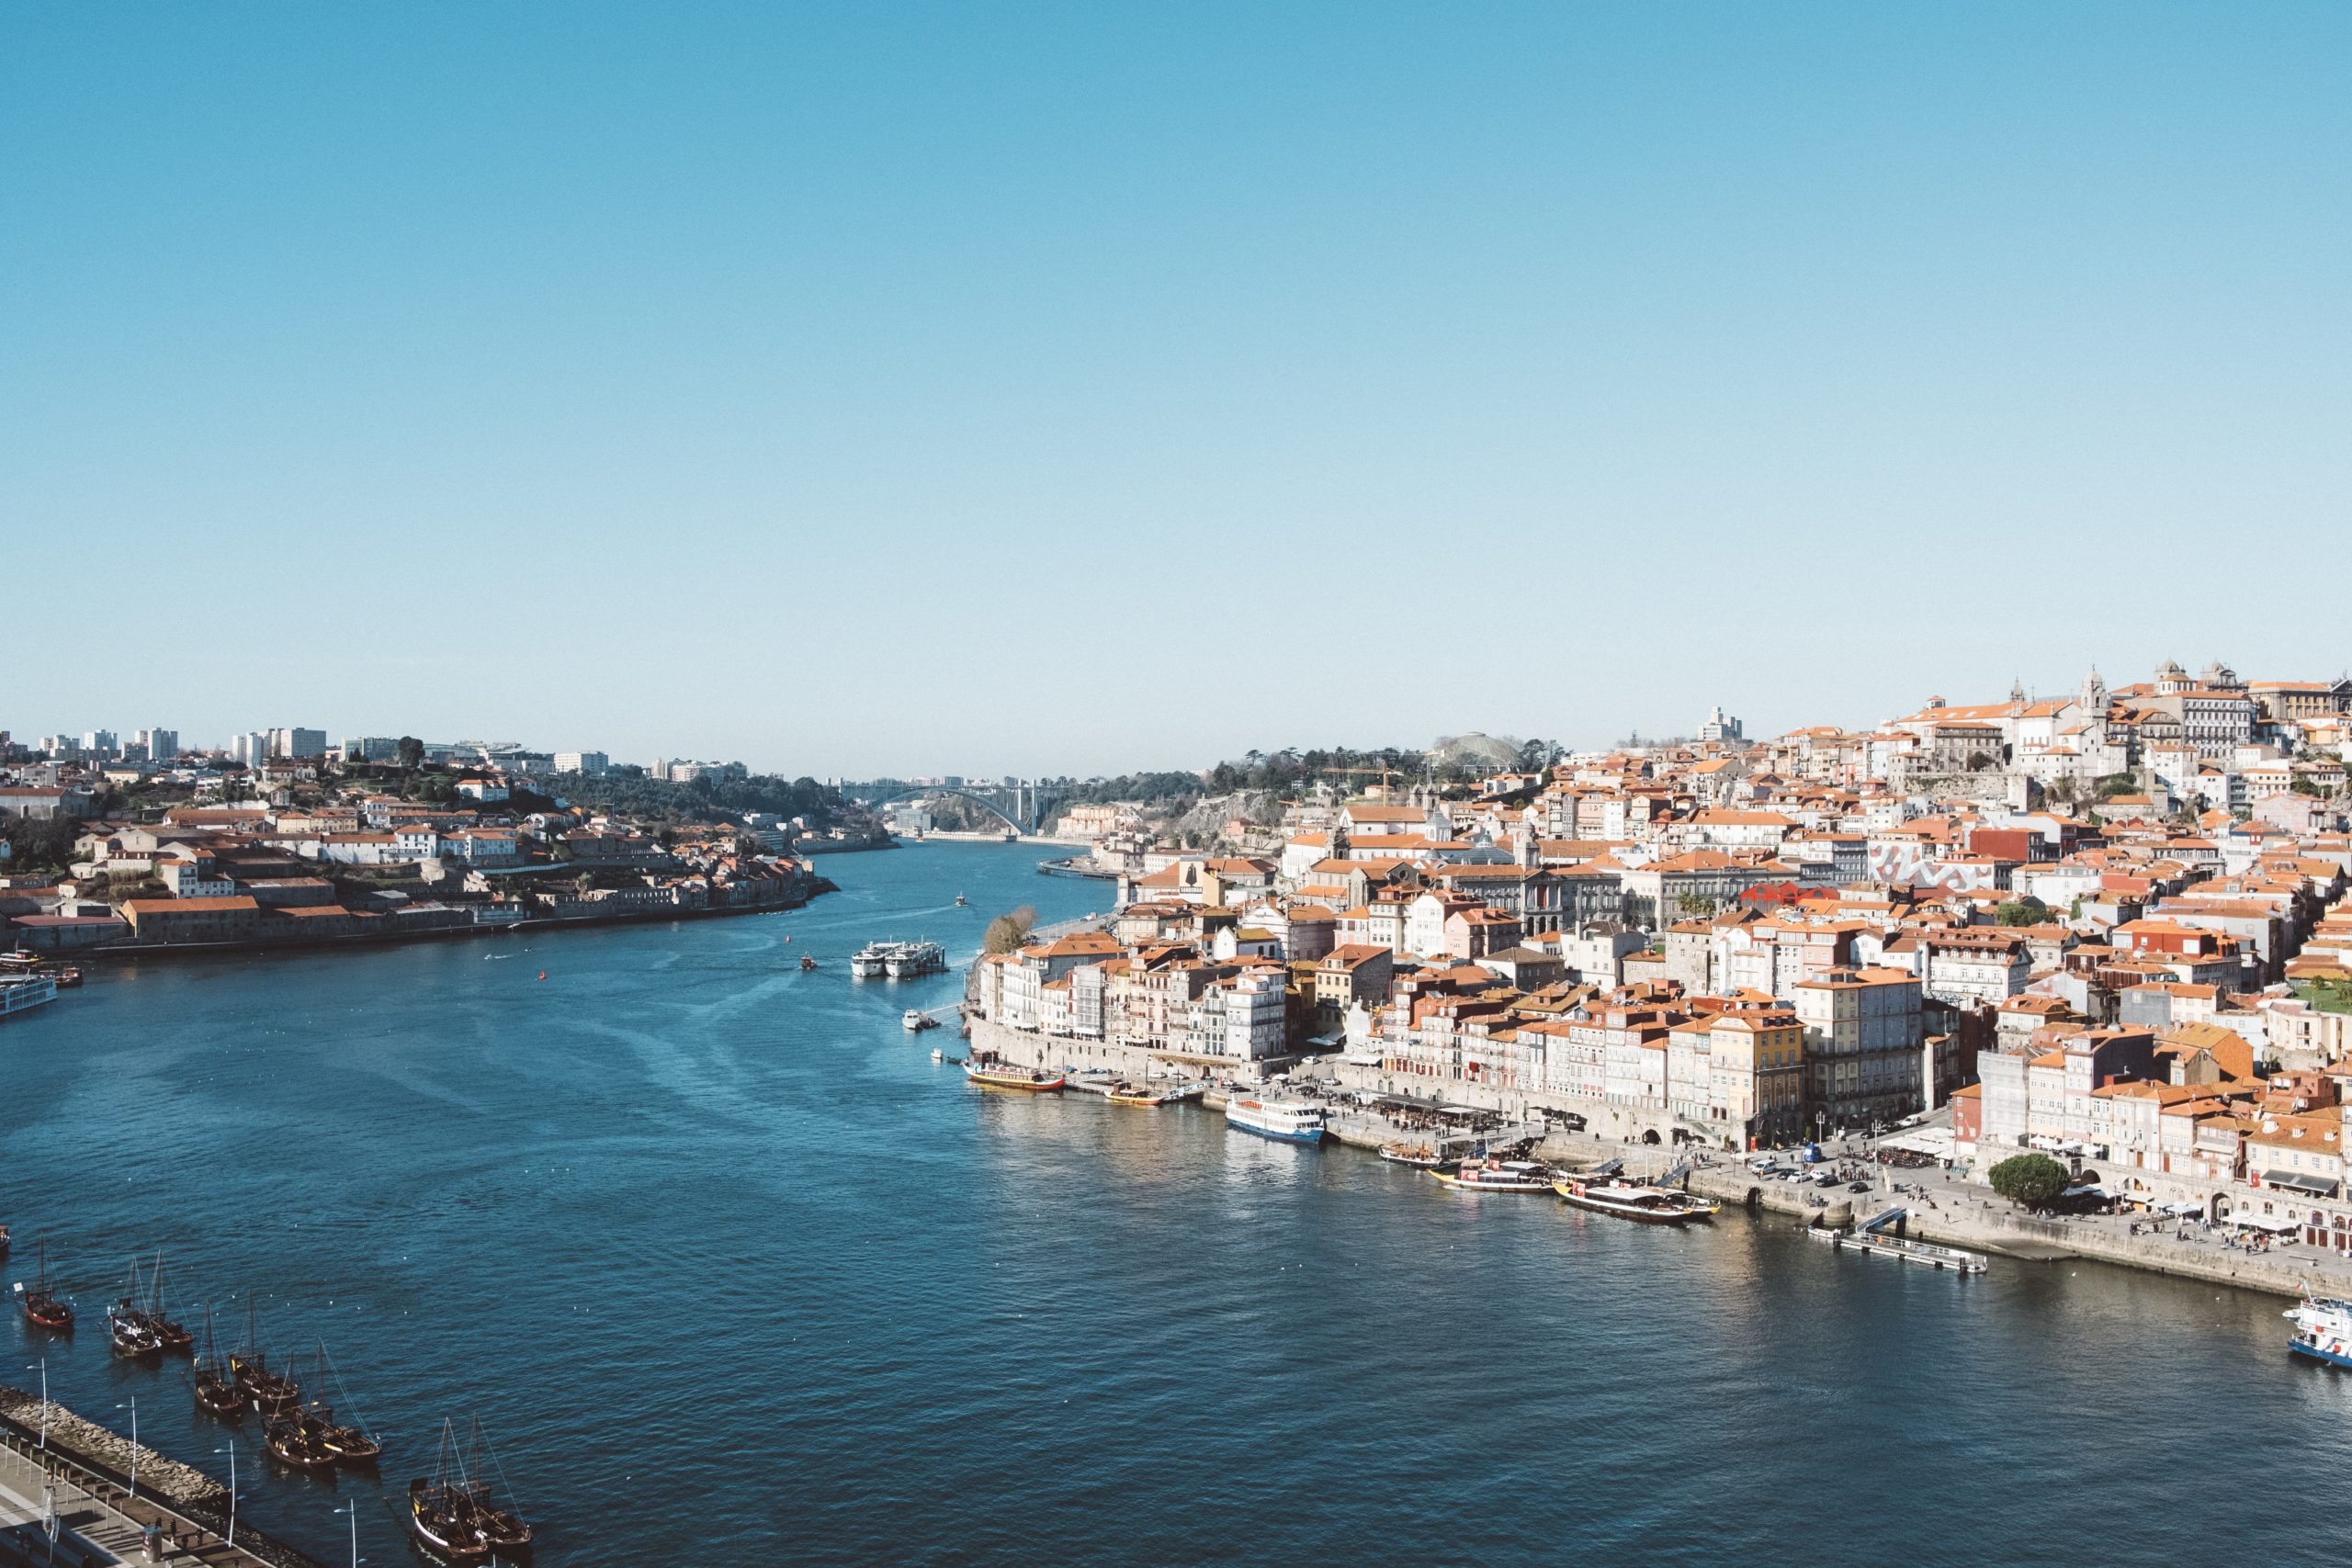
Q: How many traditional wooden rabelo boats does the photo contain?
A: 9